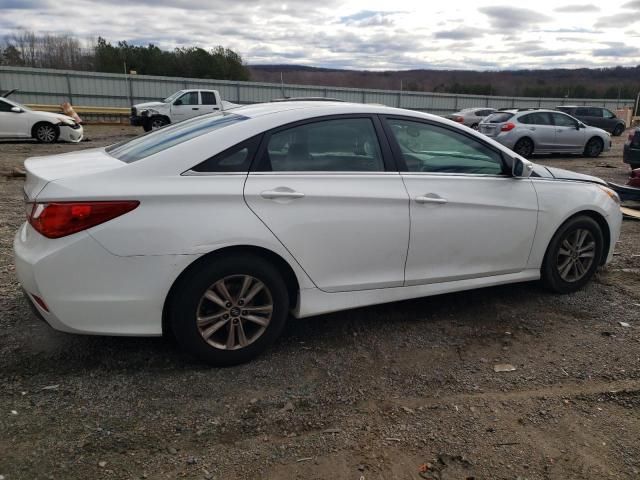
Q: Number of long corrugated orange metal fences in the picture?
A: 0